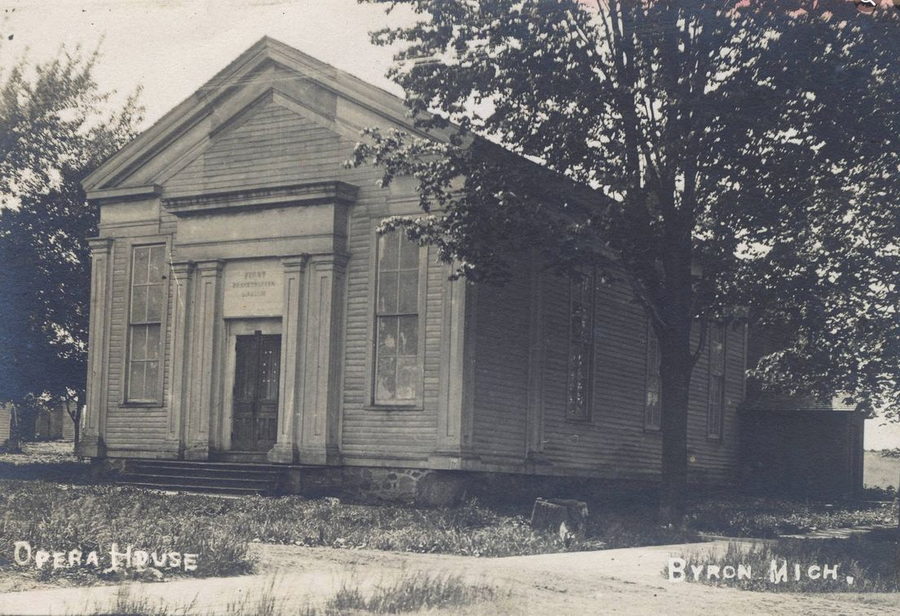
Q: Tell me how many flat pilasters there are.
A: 6